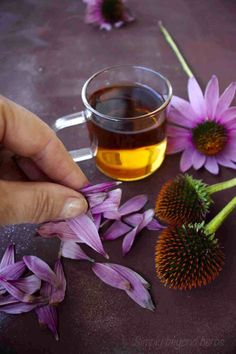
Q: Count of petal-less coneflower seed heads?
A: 2